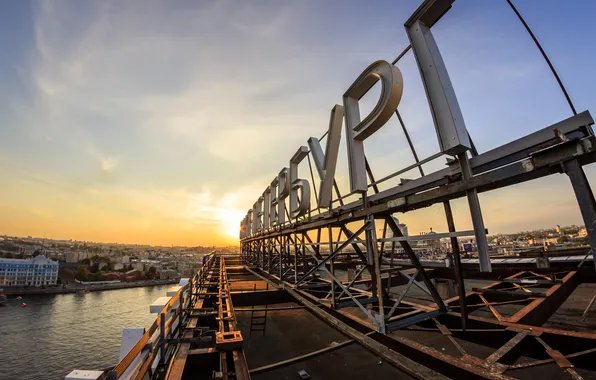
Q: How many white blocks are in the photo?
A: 5